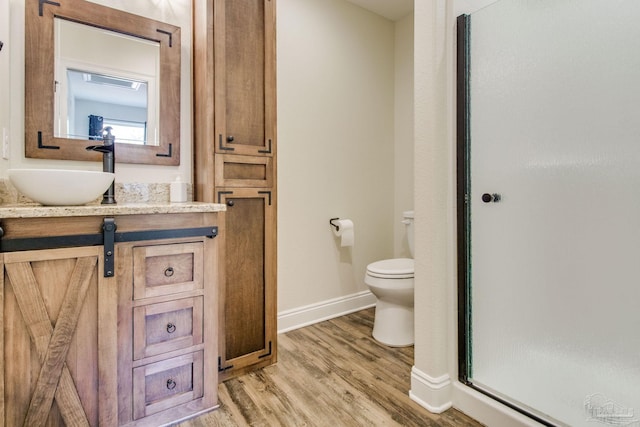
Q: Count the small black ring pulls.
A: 3